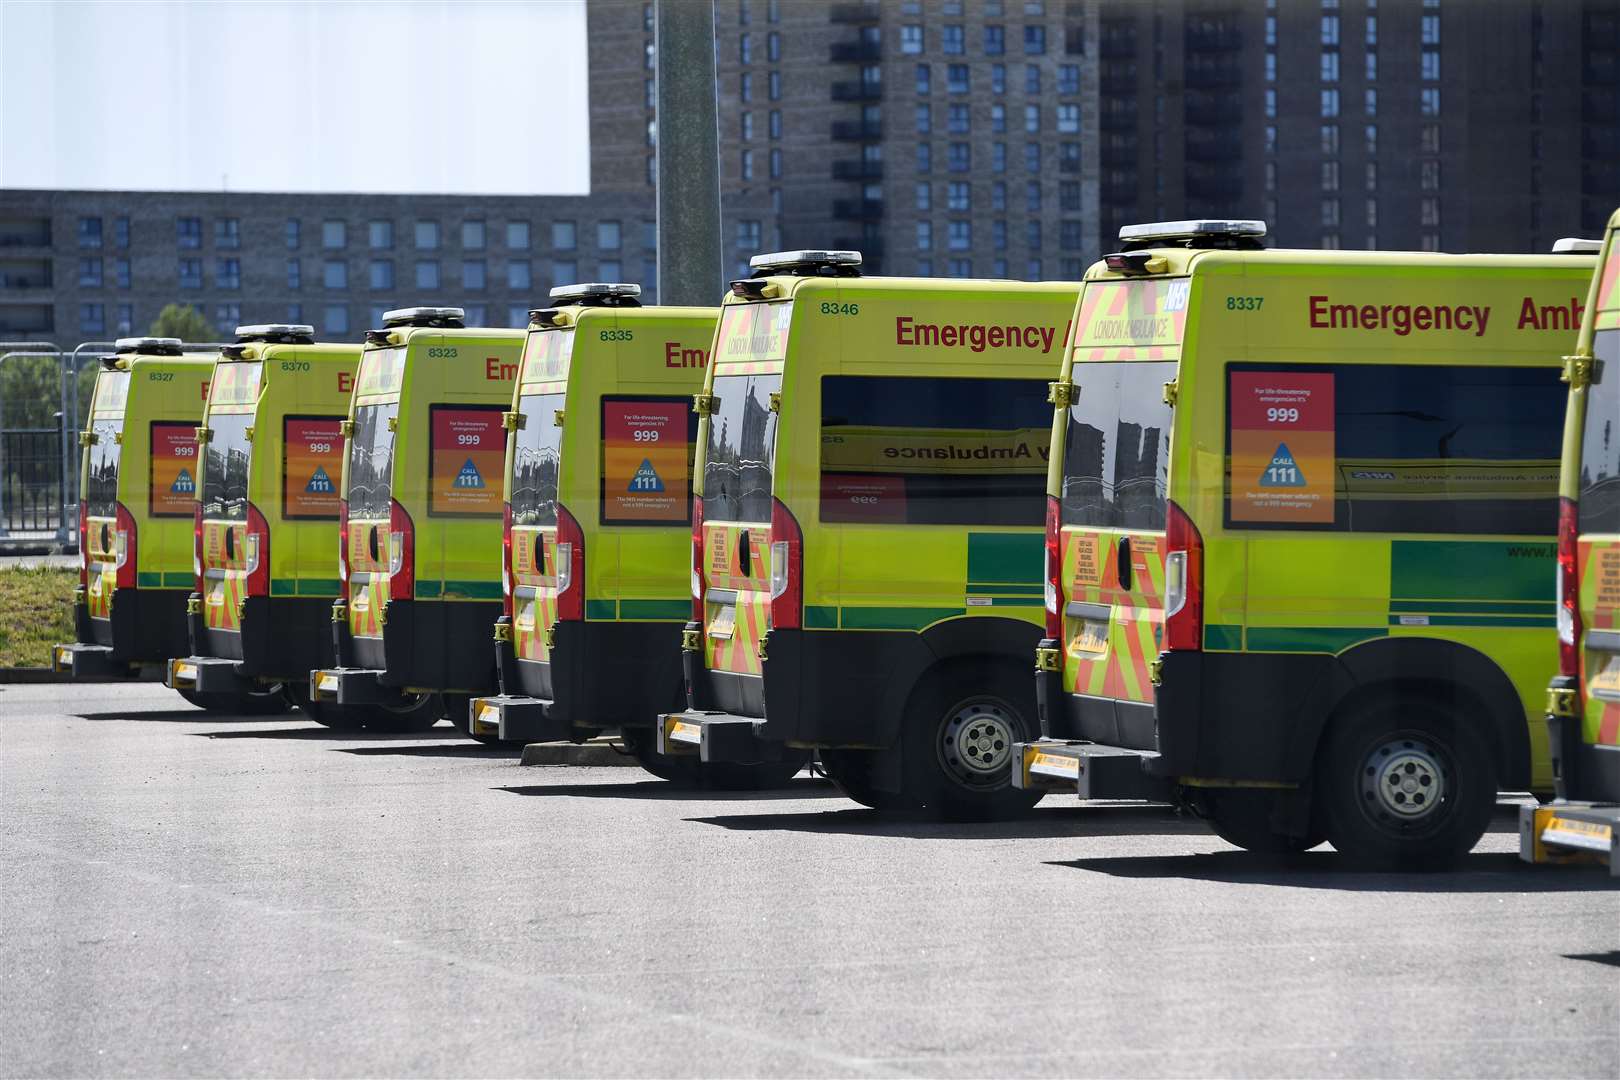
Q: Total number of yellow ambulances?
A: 7